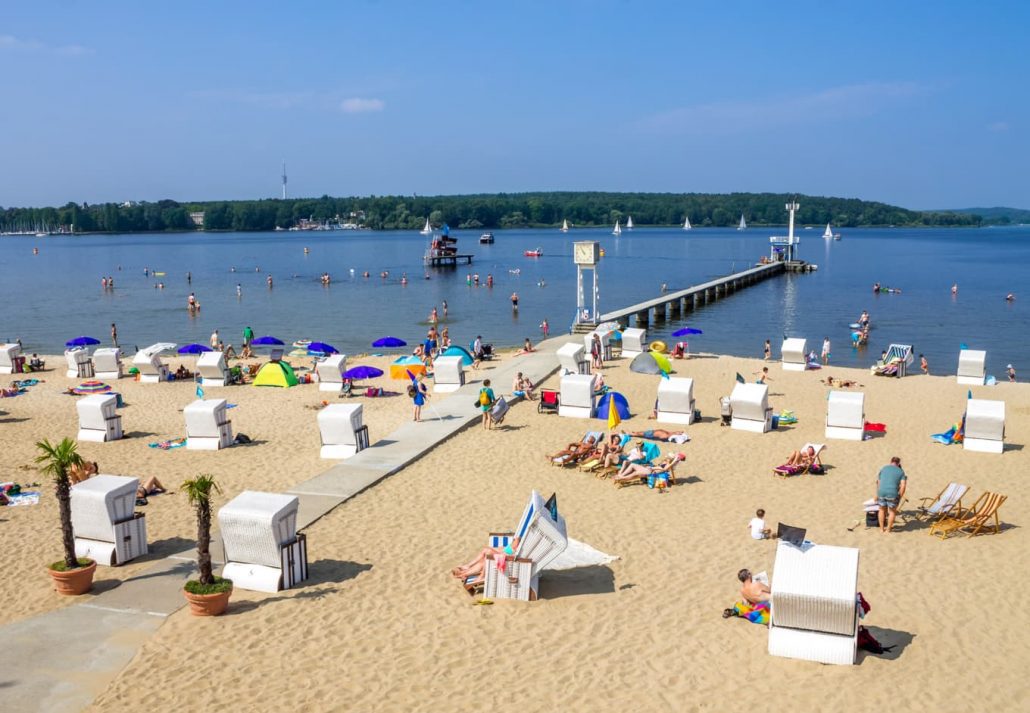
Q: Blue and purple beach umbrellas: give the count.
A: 7